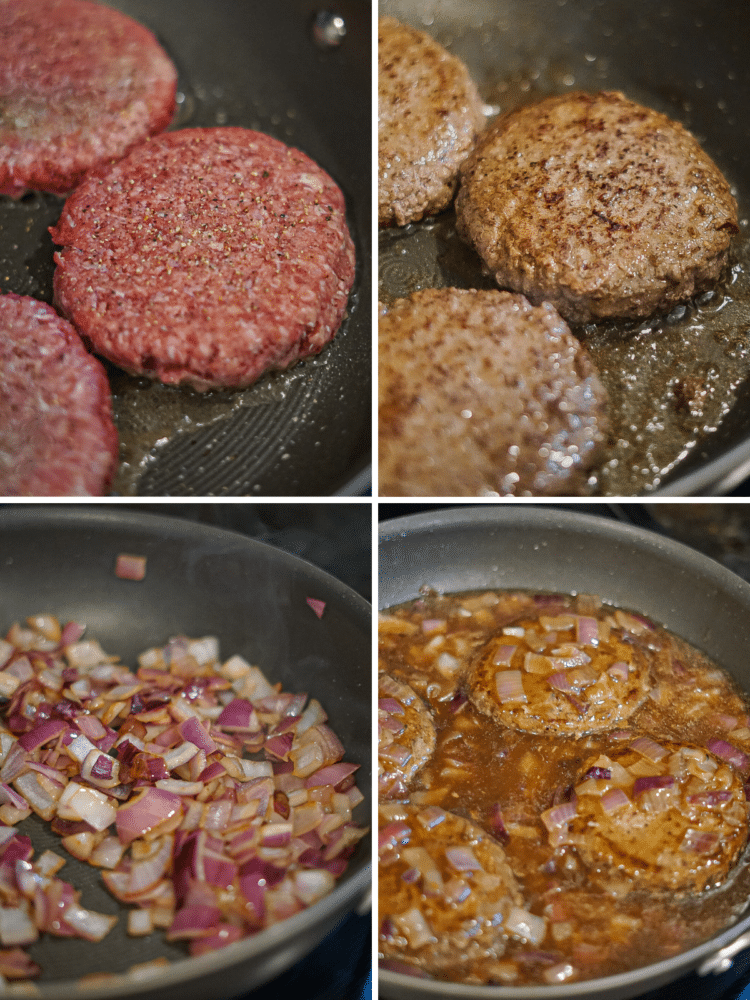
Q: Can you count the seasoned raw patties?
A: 3